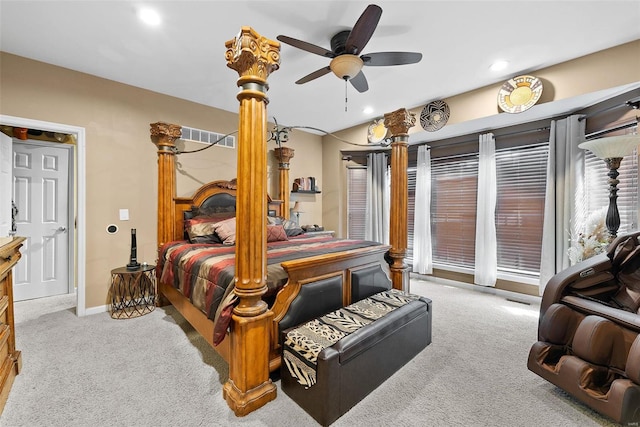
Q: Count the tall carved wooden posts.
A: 4